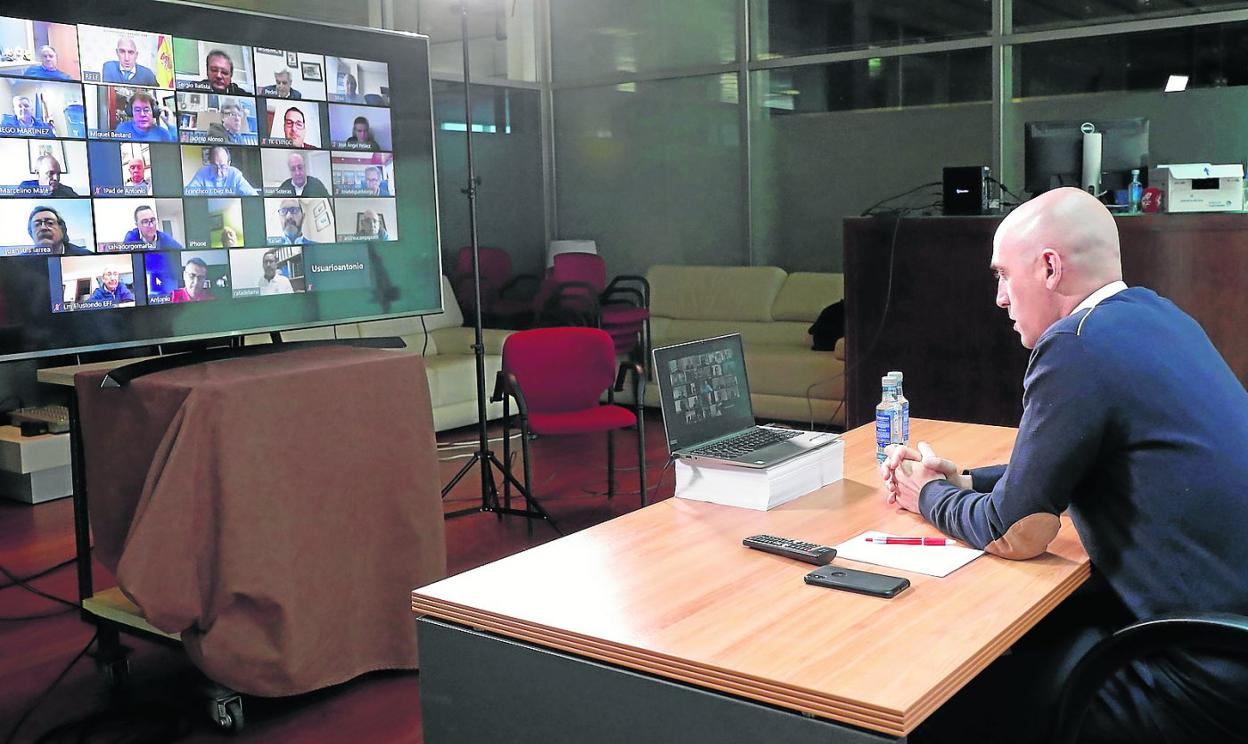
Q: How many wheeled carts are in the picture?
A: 1